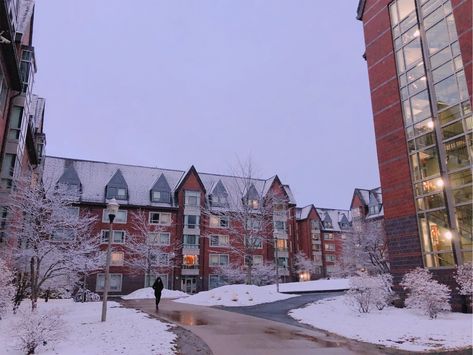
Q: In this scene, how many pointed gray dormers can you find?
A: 8